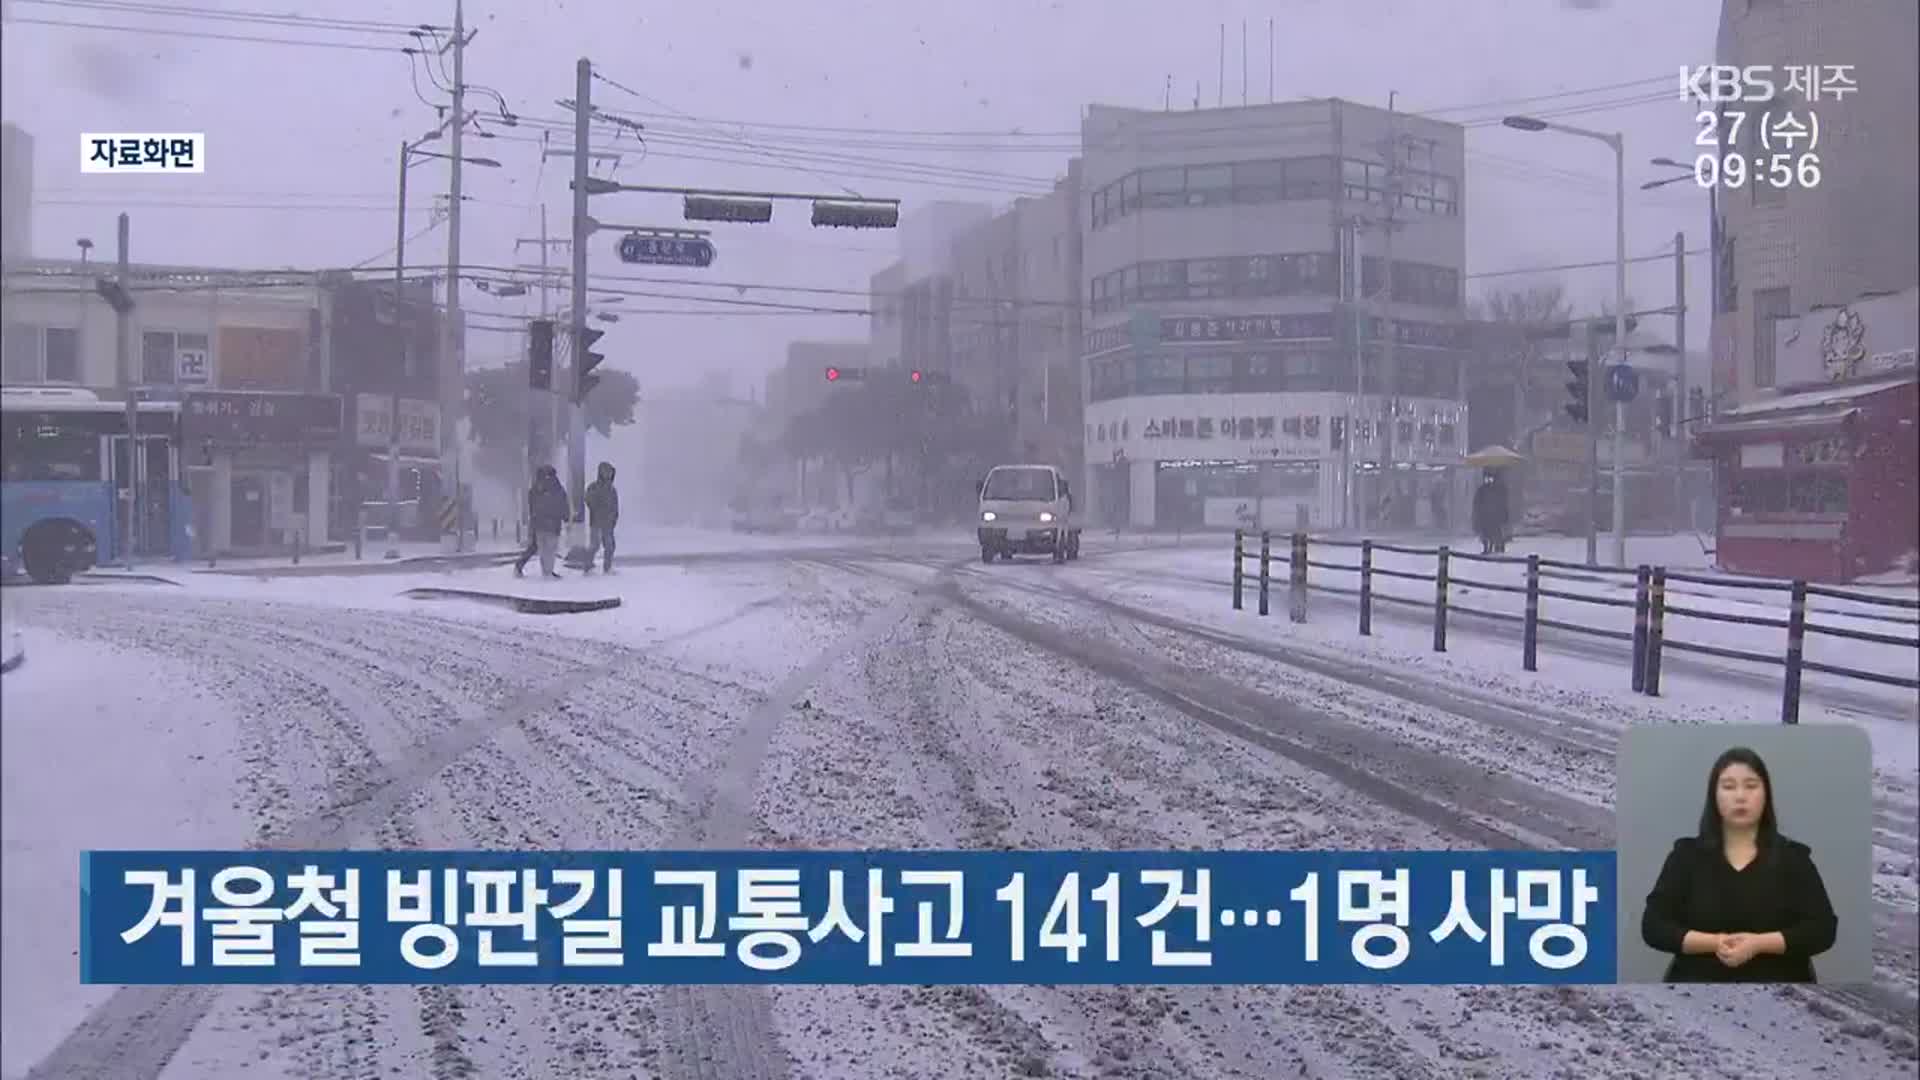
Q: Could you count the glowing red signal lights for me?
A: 2